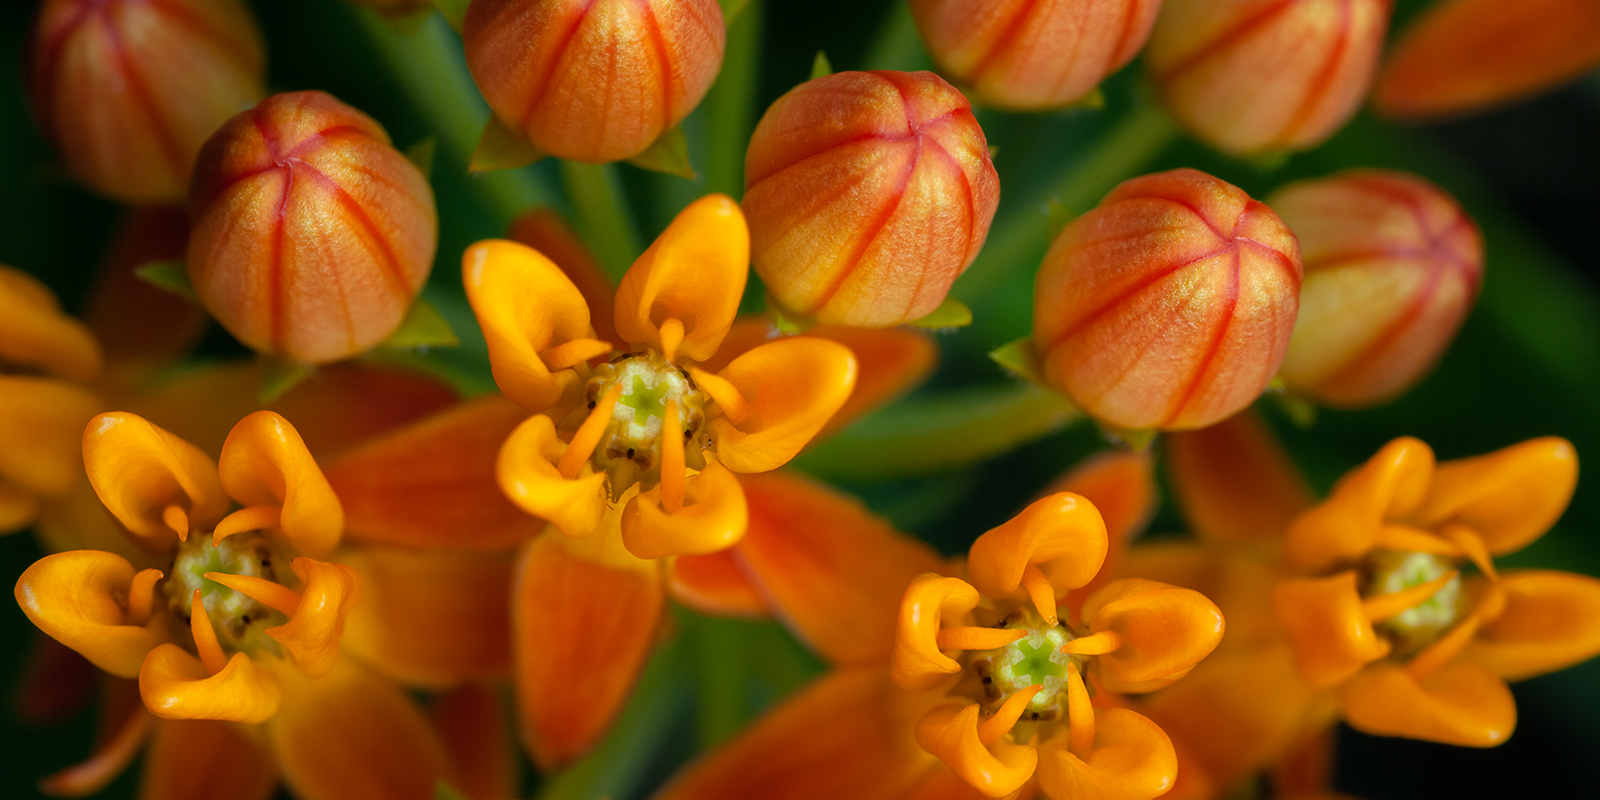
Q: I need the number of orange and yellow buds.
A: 8